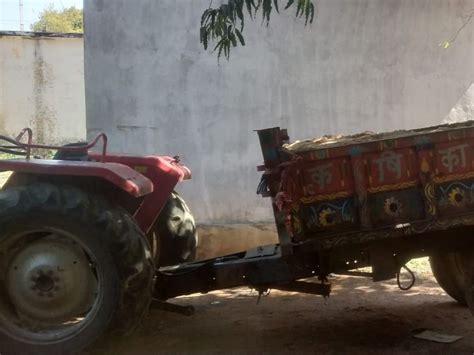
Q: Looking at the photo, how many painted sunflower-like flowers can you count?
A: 3